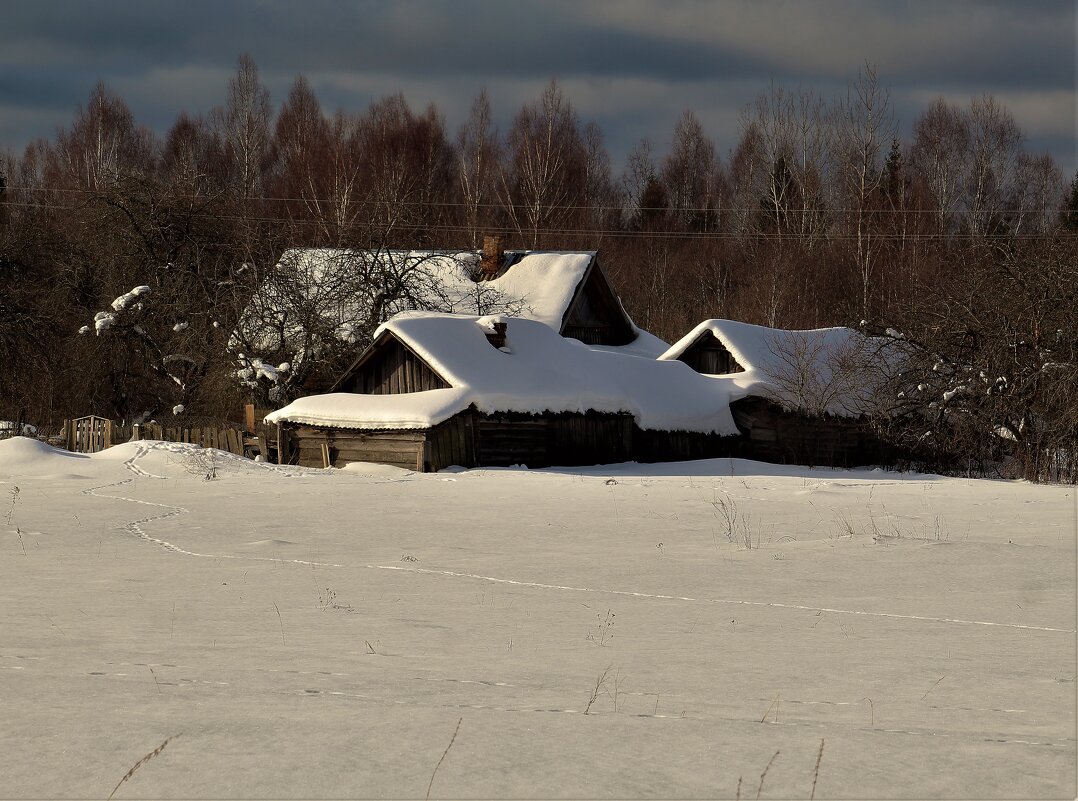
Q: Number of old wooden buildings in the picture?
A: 3